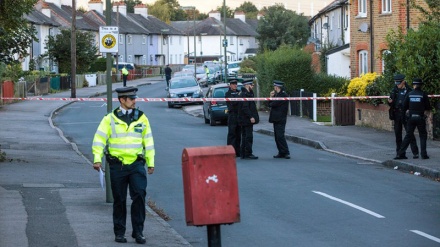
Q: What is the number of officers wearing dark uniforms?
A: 5